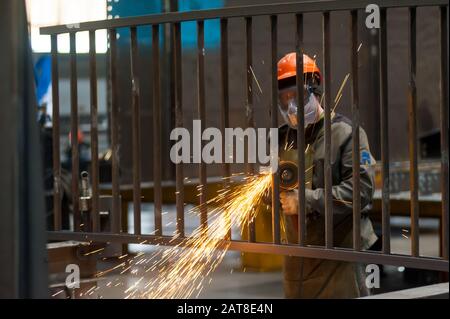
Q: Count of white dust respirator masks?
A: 1